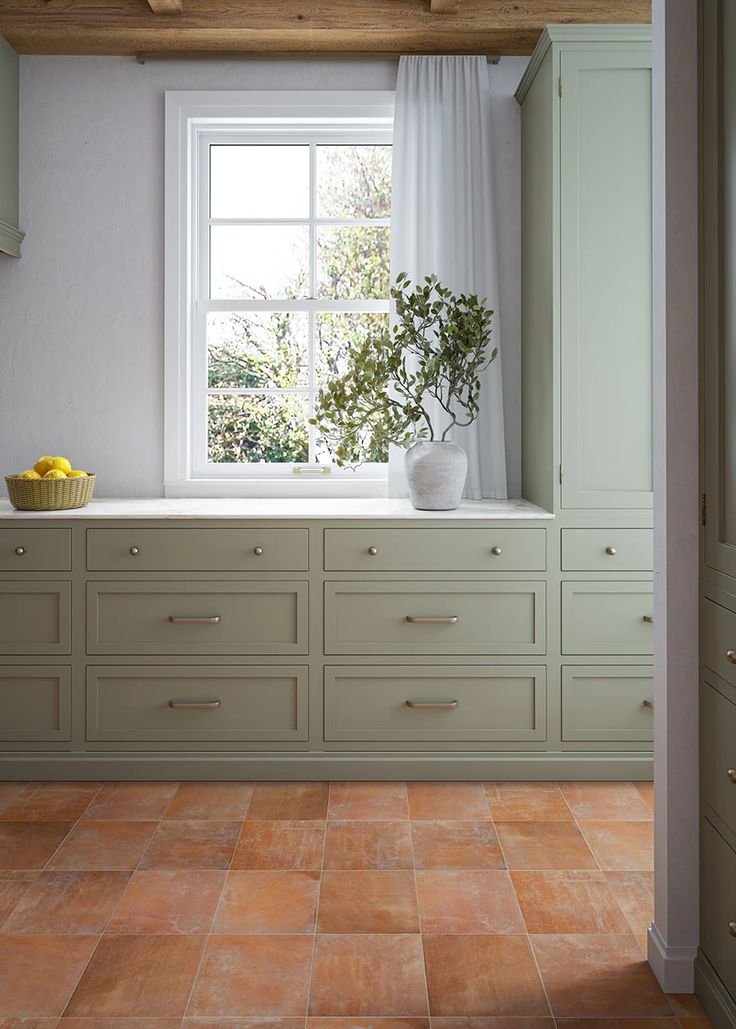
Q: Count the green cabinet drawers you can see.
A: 15